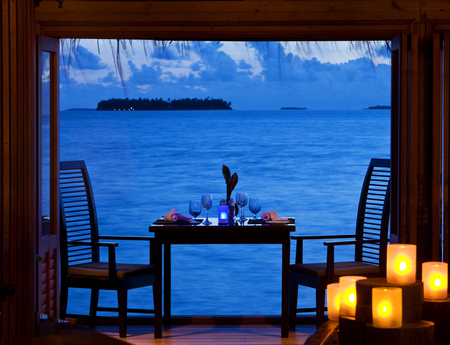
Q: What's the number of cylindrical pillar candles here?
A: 5